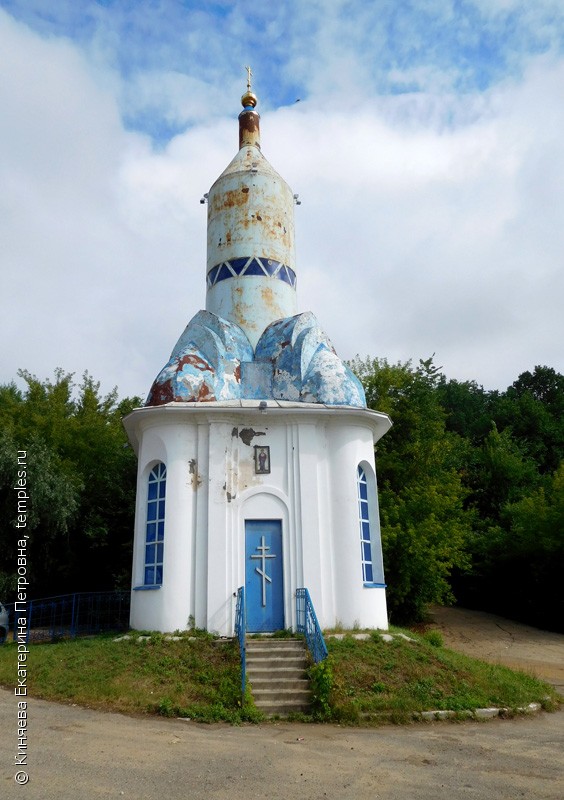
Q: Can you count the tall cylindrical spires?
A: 1